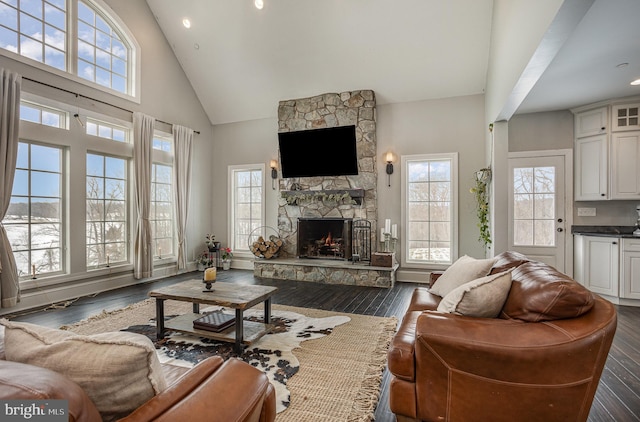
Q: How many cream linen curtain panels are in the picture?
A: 3